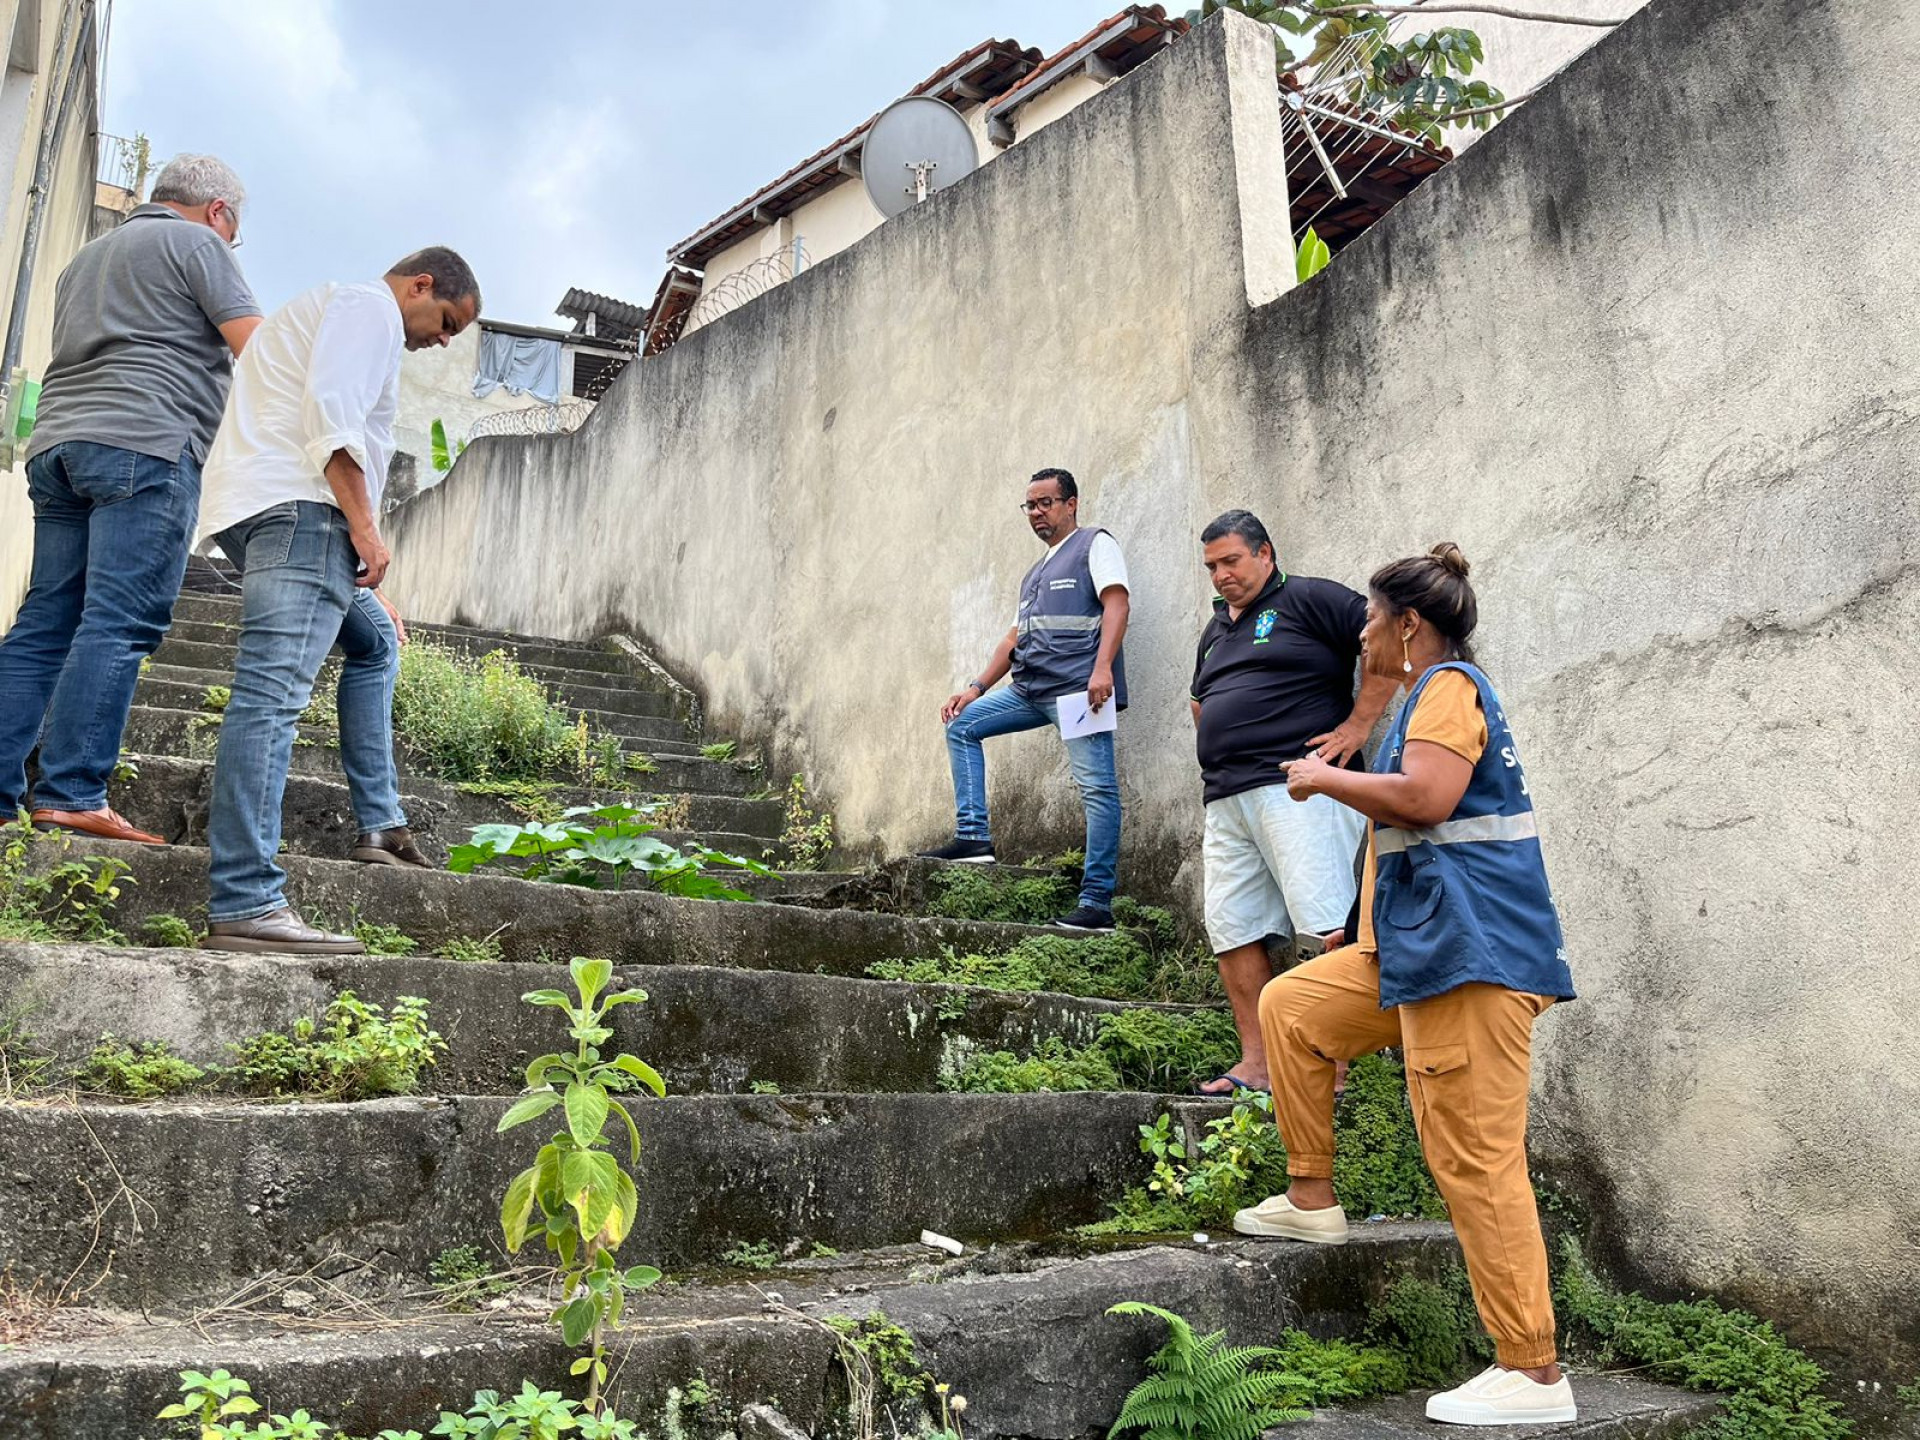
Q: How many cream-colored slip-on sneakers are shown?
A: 2